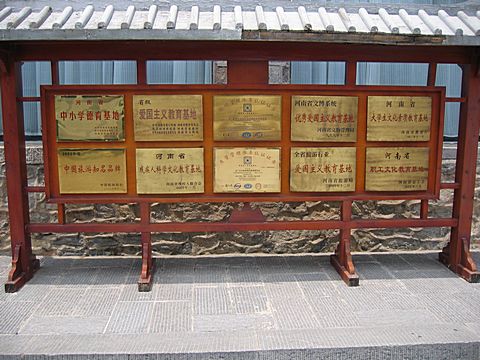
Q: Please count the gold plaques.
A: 10